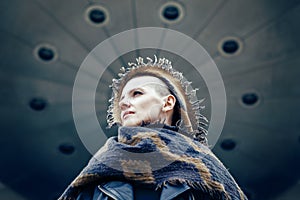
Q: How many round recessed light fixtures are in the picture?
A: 8